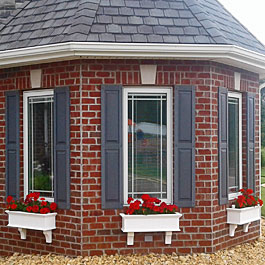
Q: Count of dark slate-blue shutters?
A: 6